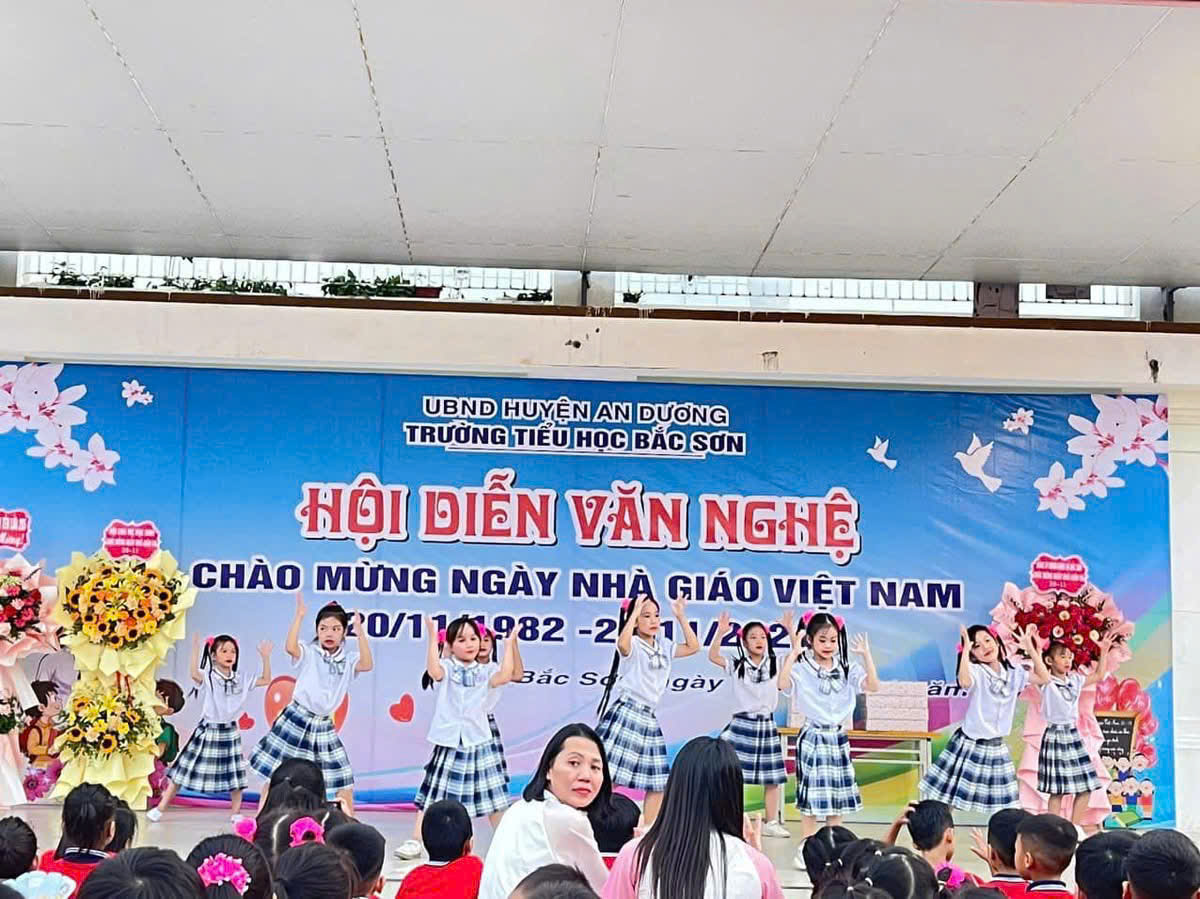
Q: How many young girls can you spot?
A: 9